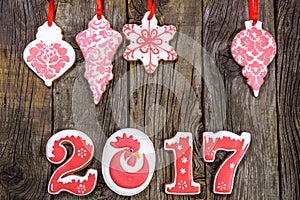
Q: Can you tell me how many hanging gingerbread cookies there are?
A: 4